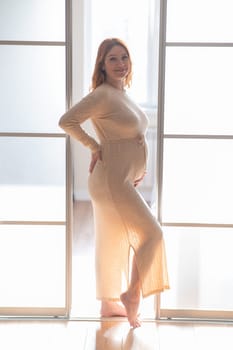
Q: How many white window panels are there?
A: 8